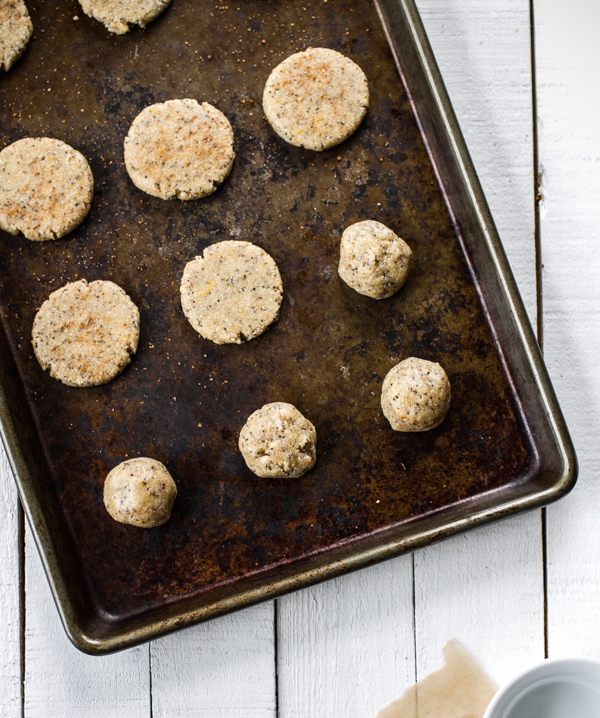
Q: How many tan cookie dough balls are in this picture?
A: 4